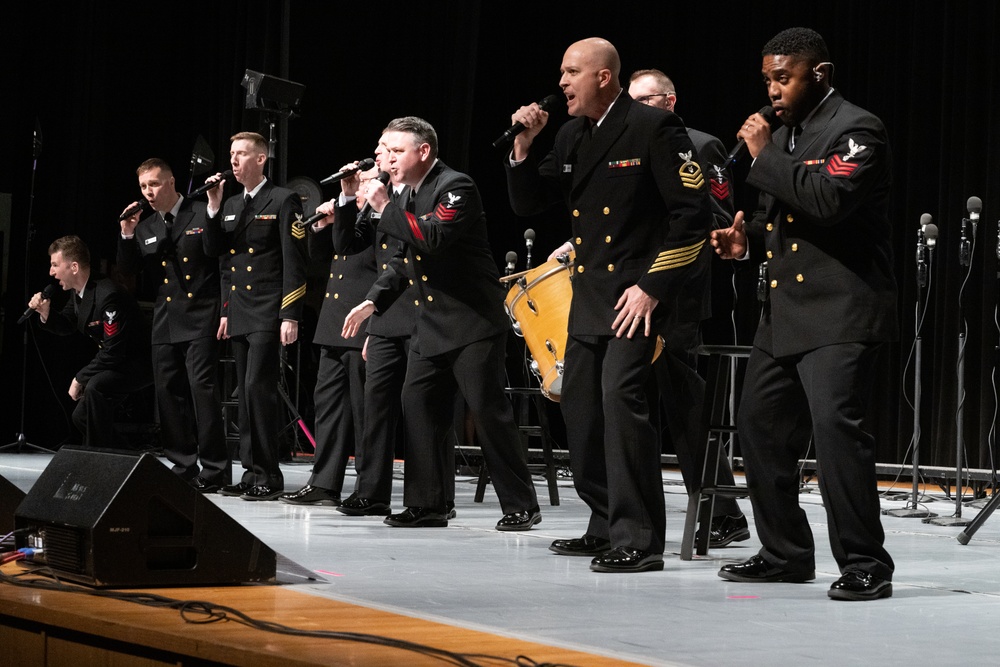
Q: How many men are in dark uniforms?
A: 9